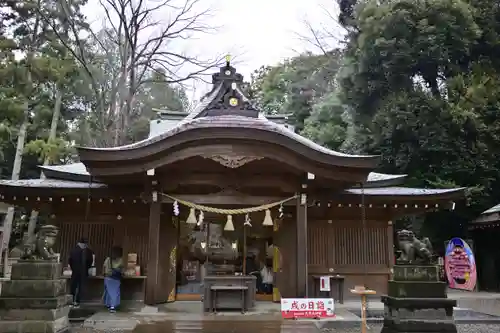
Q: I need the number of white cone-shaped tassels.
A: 3